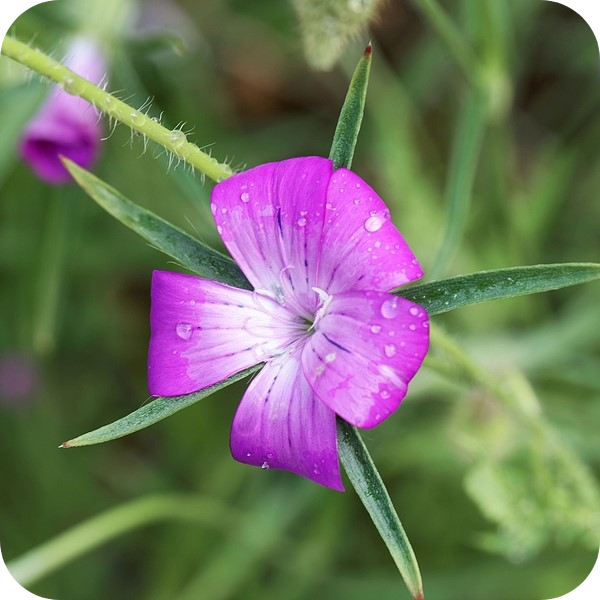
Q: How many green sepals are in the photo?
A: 5